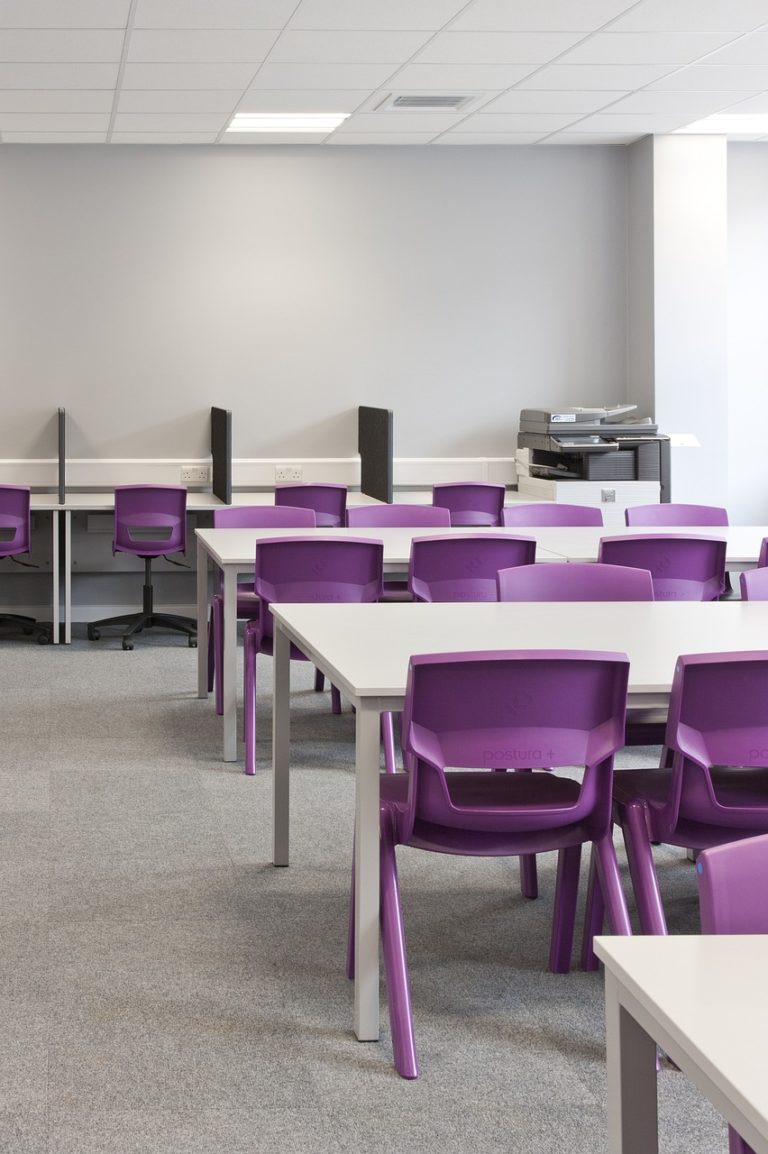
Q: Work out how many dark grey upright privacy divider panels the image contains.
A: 3